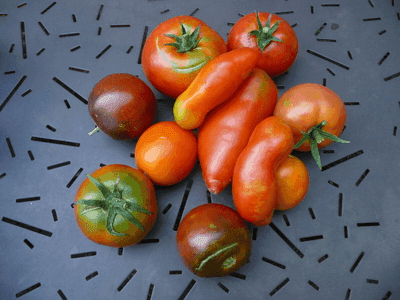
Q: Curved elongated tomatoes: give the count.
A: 3